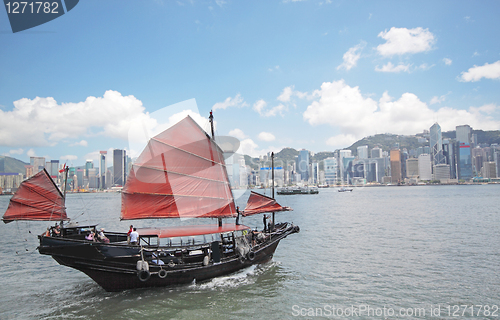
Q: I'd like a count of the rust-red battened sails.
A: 3